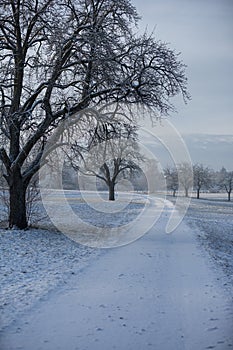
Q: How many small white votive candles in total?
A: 0